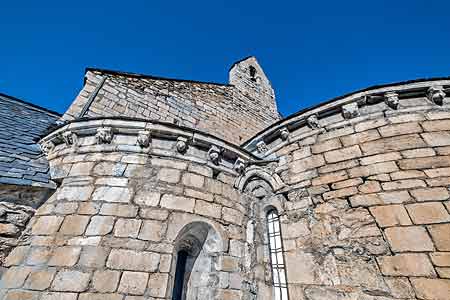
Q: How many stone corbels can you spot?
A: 13